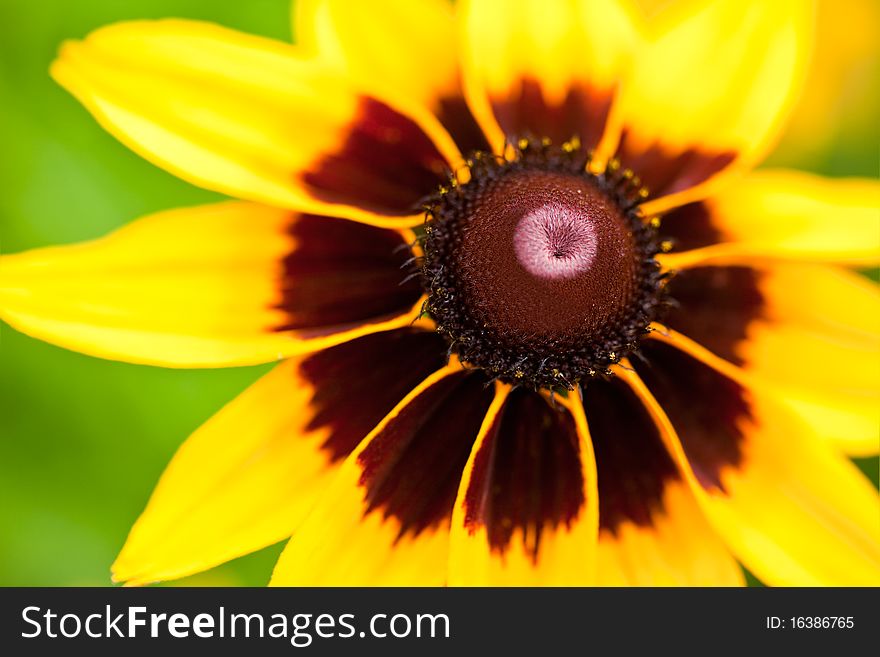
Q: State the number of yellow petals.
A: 12